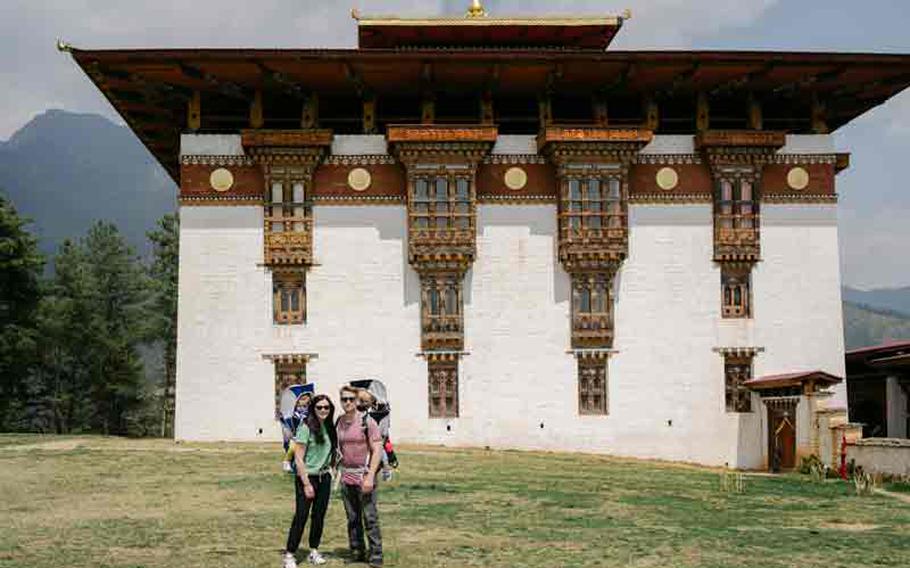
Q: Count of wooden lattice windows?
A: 12